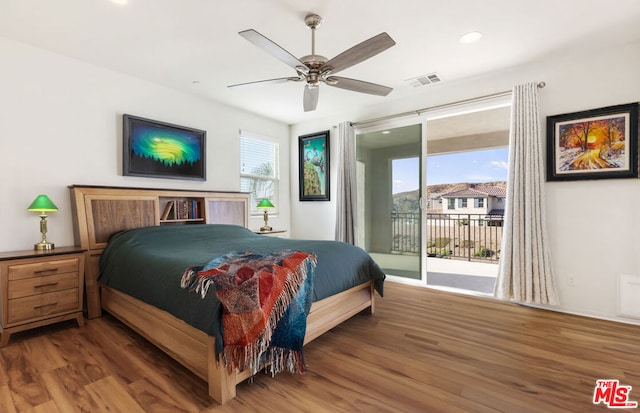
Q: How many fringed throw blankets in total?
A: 1